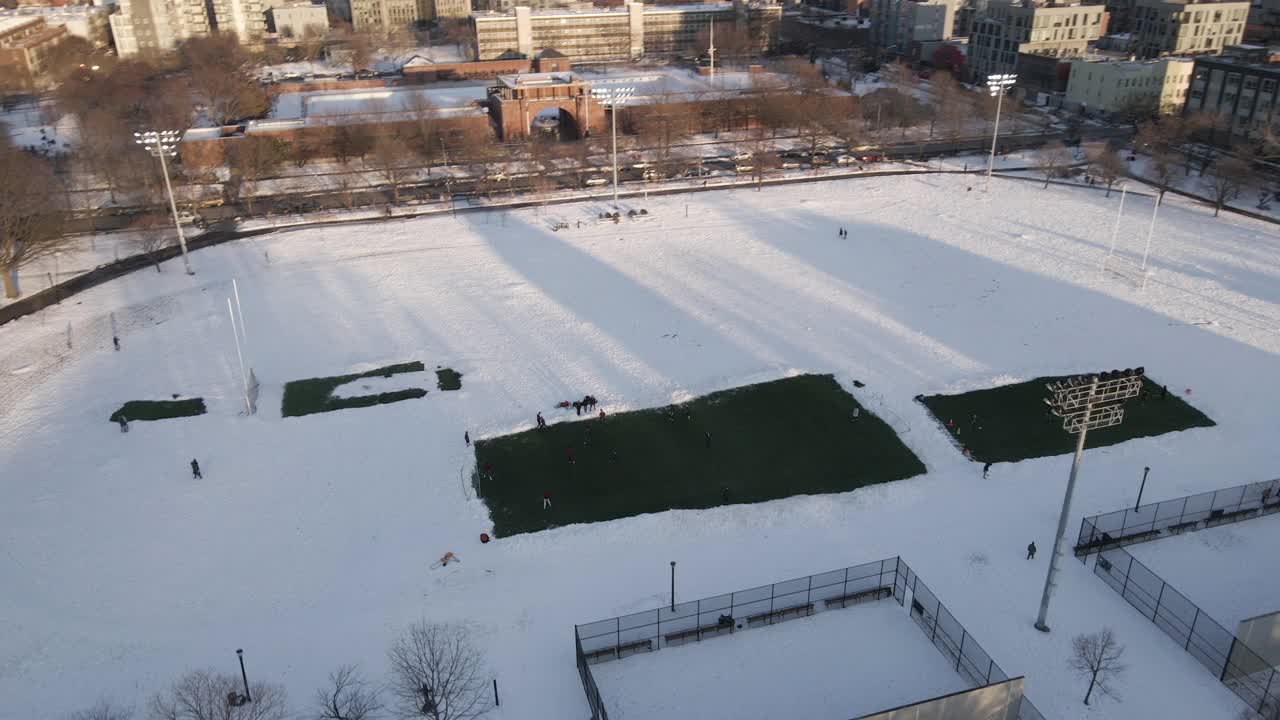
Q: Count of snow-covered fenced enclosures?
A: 2